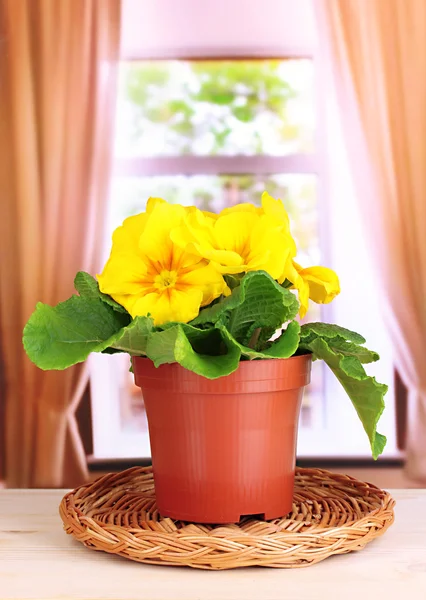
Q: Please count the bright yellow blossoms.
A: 3